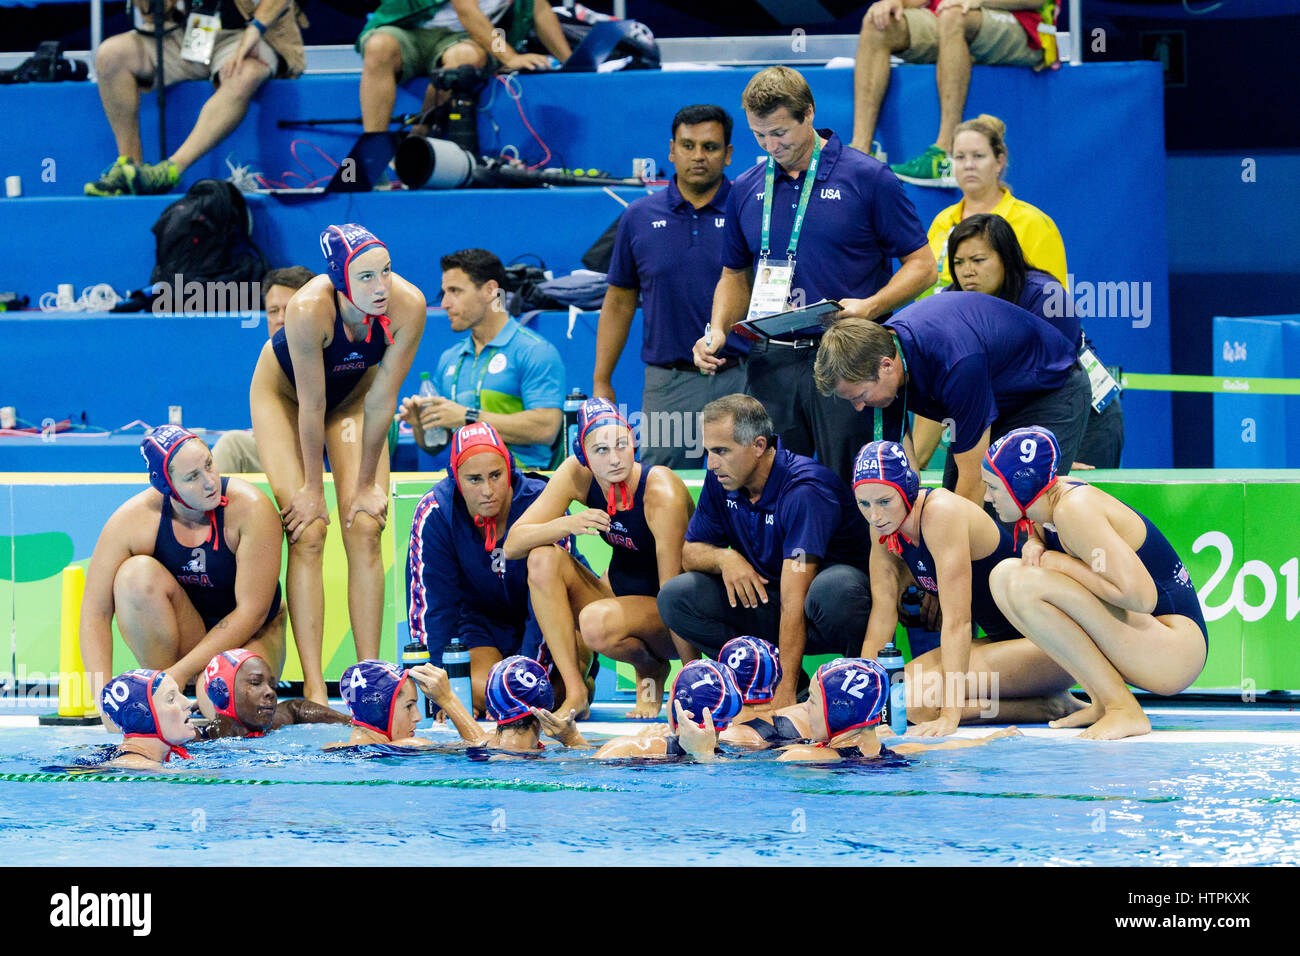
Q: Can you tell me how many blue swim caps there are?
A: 11